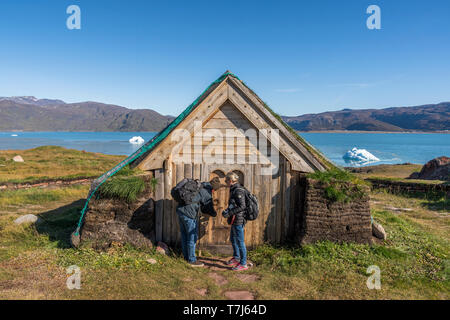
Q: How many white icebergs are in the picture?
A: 3